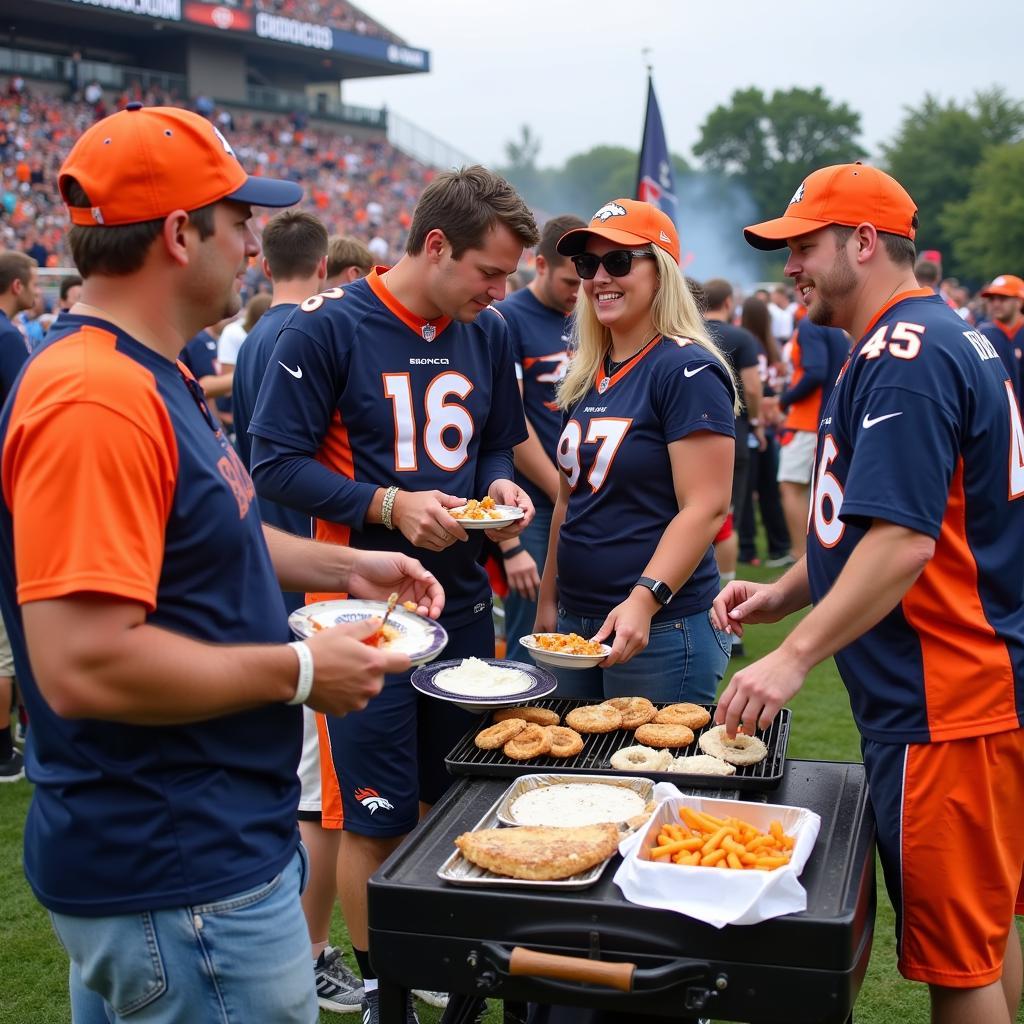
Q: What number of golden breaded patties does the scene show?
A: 8